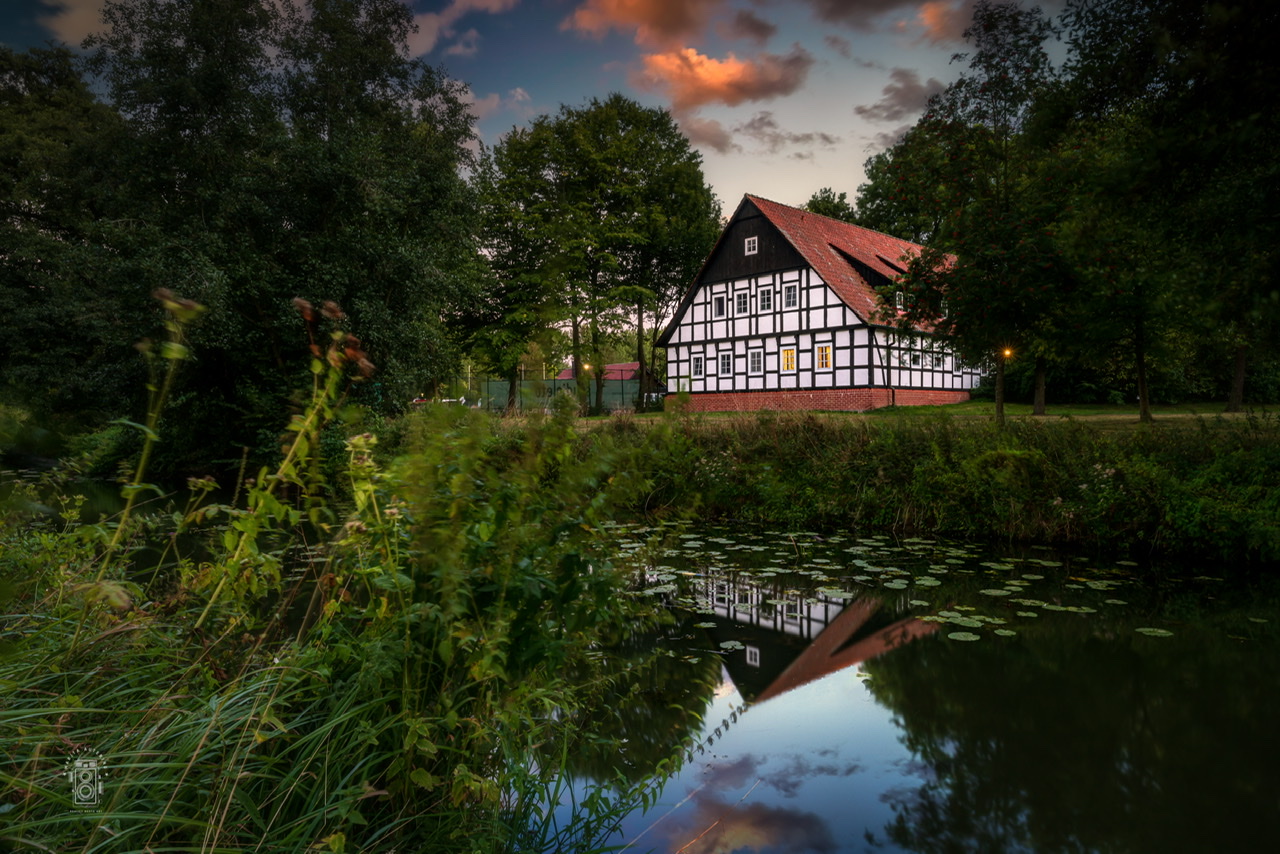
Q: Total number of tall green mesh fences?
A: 1